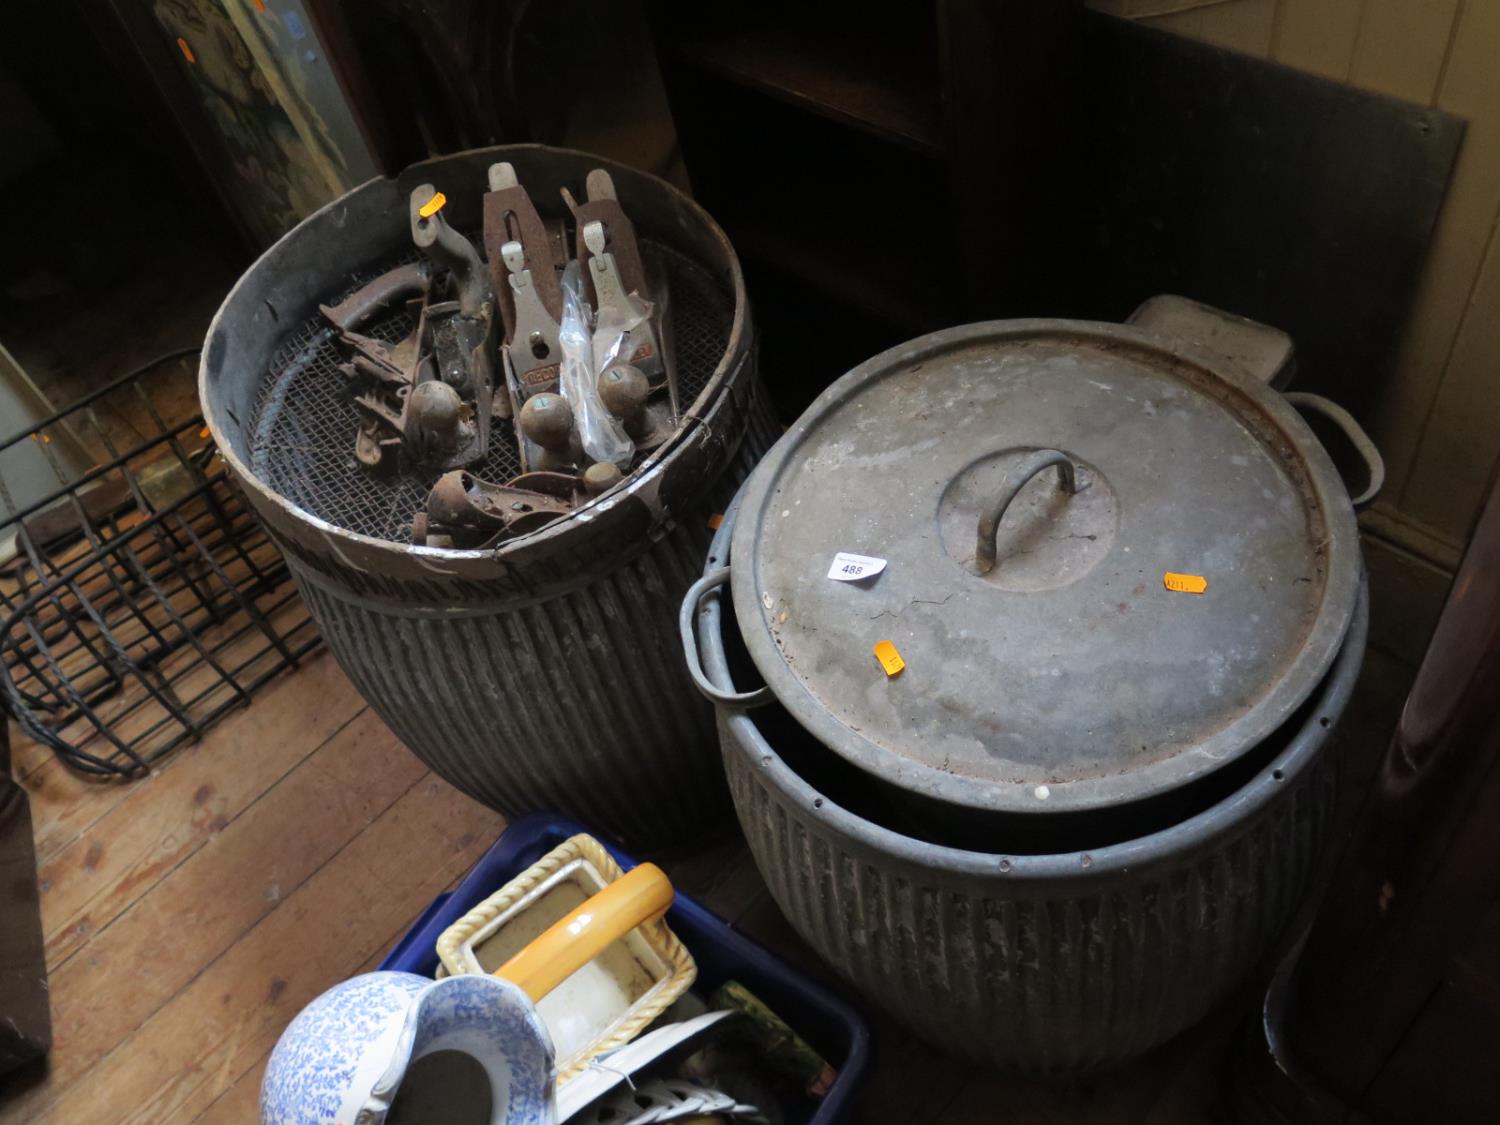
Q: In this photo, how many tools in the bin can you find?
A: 5